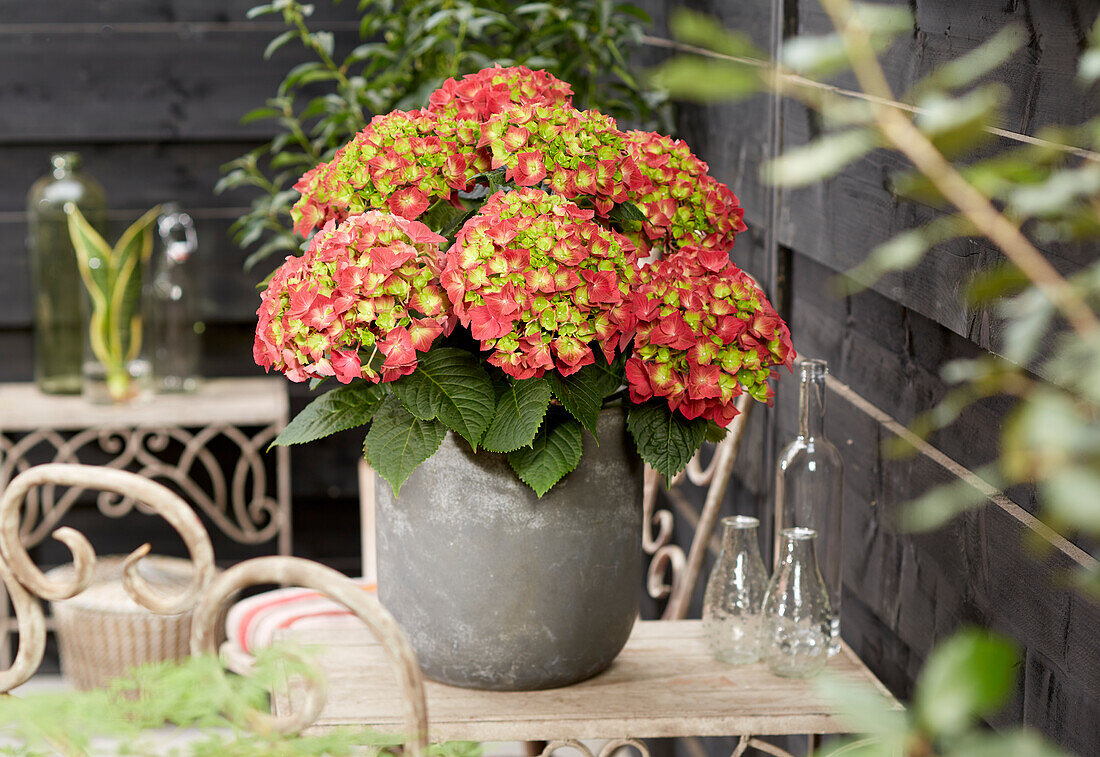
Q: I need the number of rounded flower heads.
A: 7